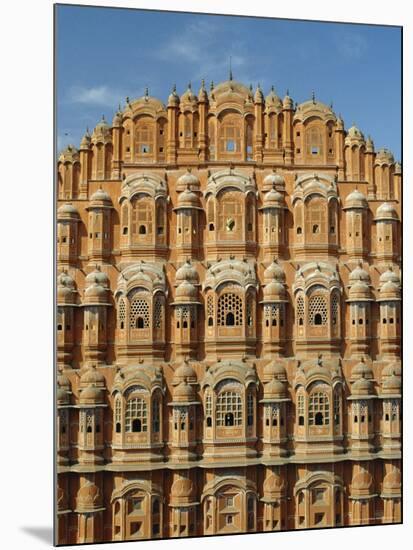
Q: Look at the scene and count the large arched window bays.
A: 15